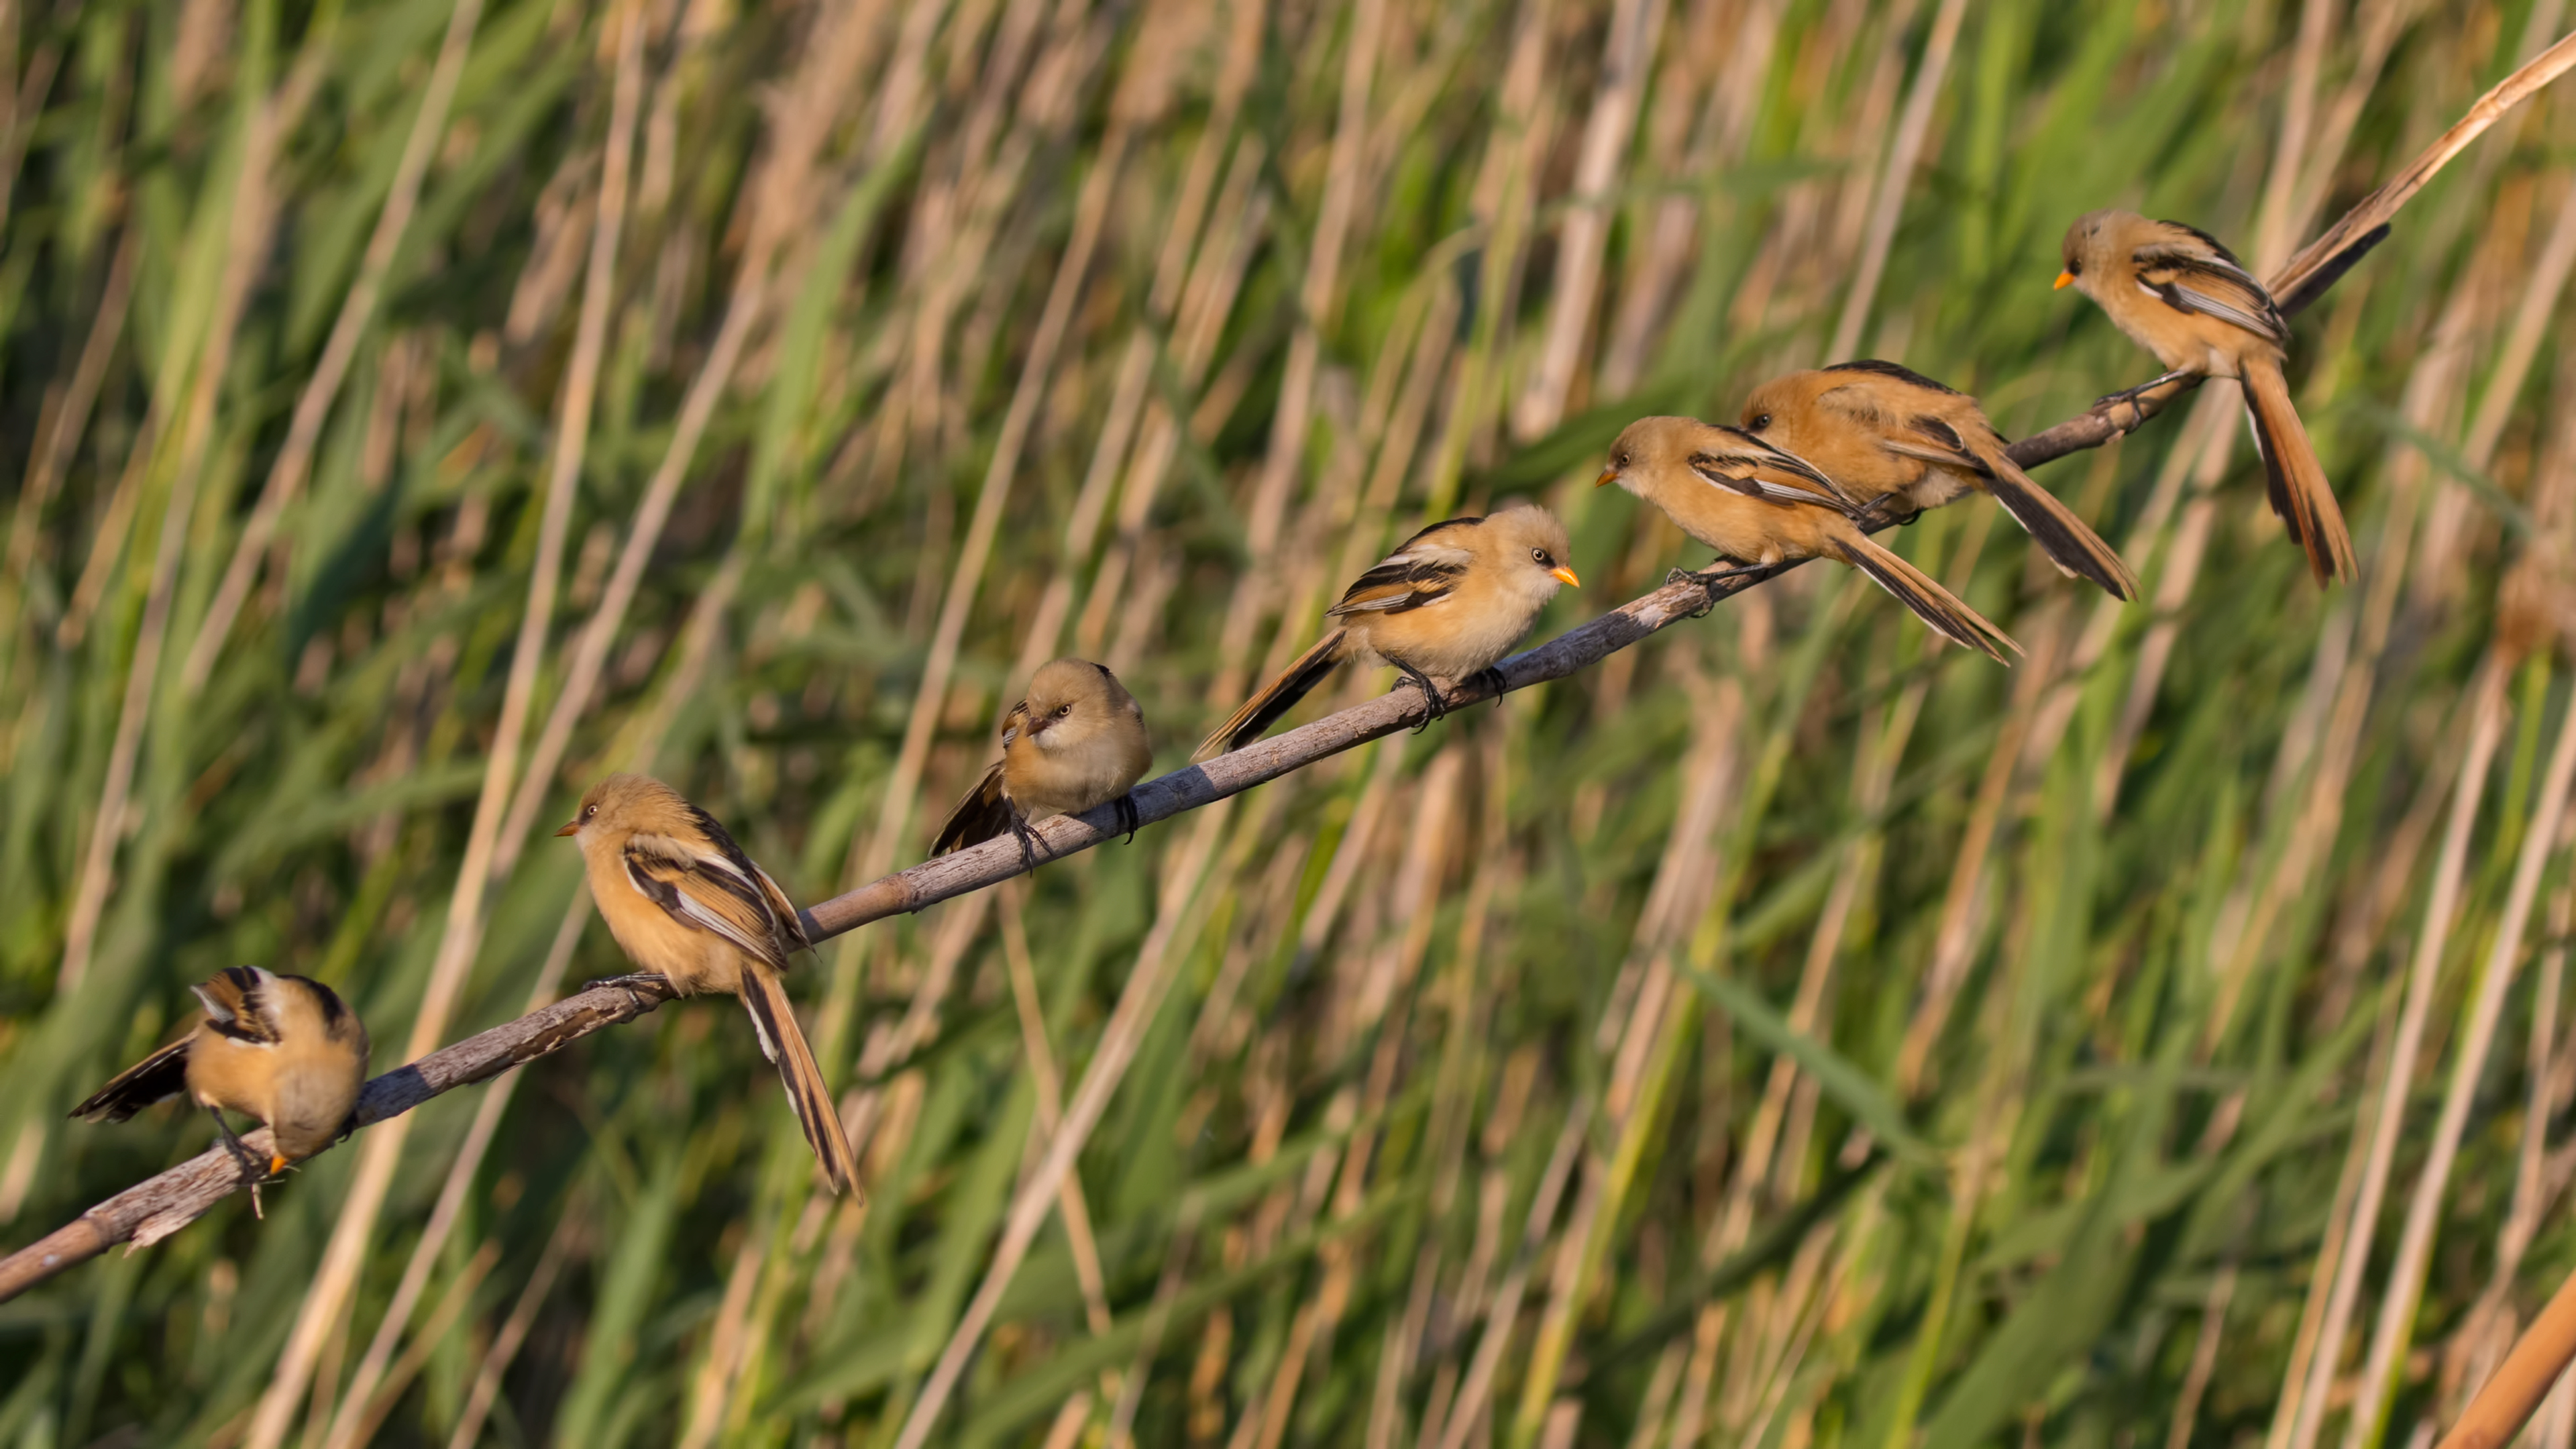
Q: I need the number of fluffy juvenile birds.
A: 7